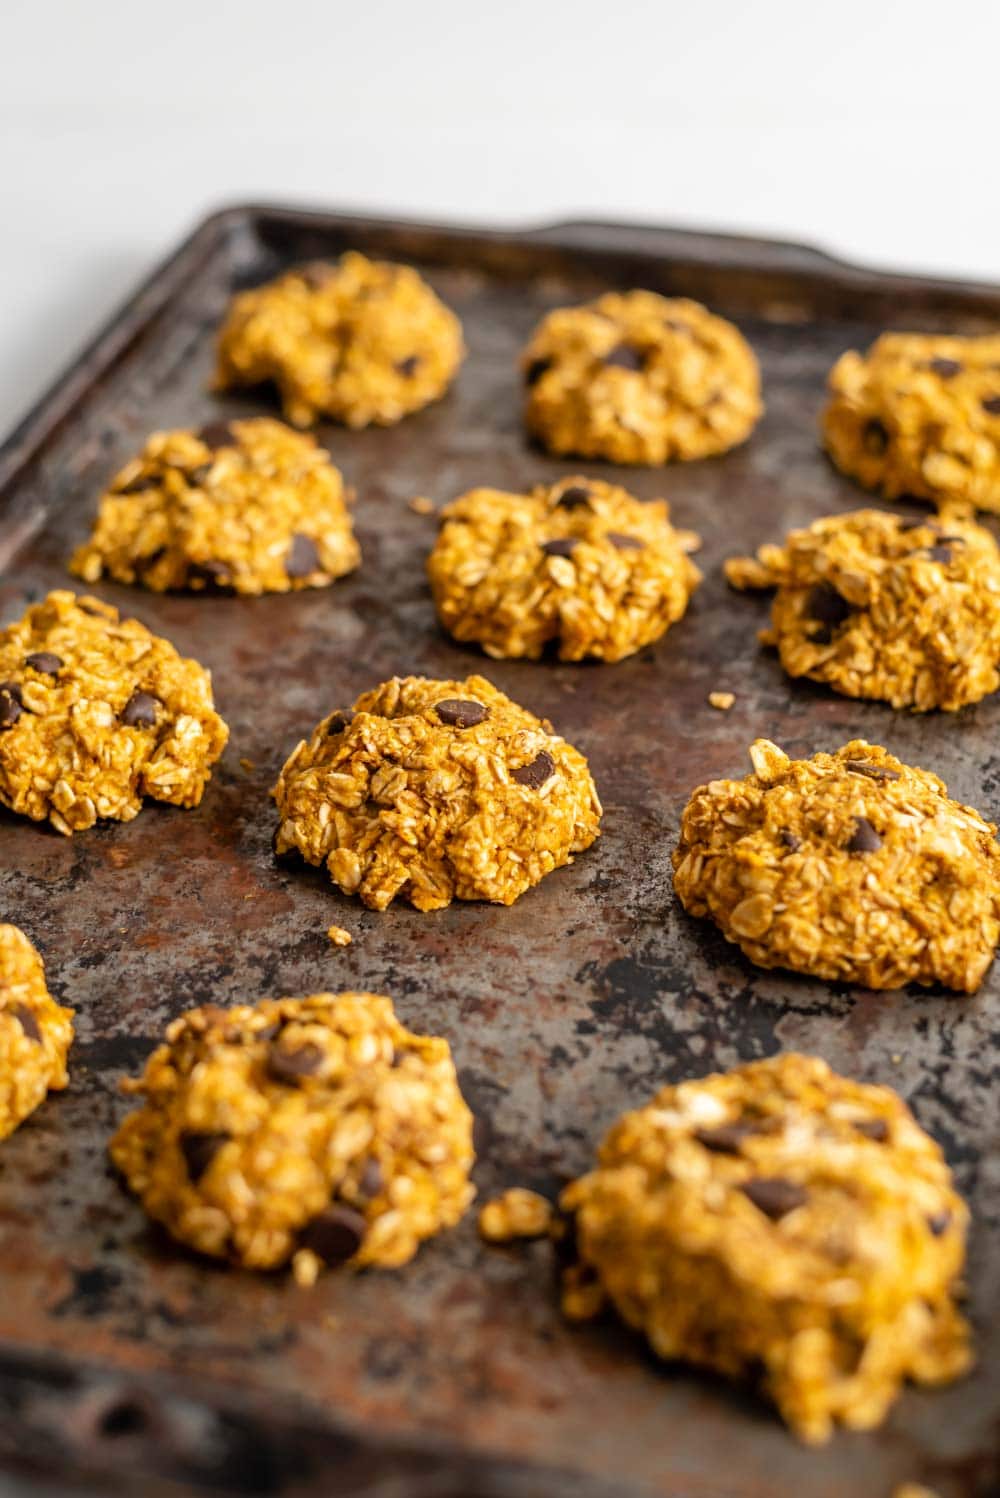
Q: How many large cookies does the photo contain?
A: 12